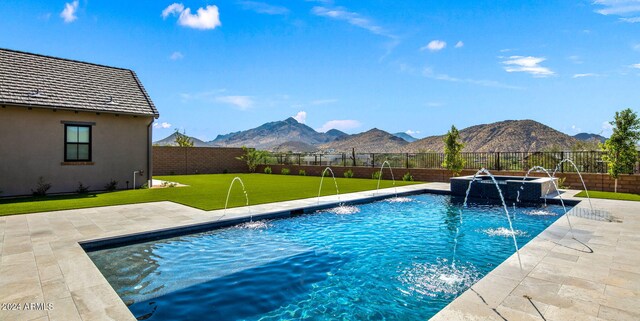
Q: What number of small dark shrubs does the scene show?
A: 3